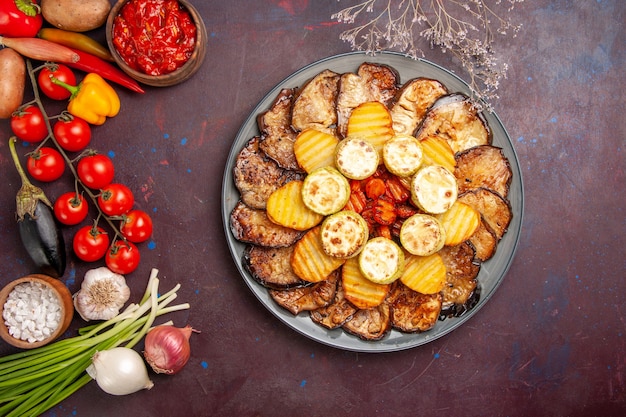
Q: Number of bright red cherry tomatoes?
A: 10